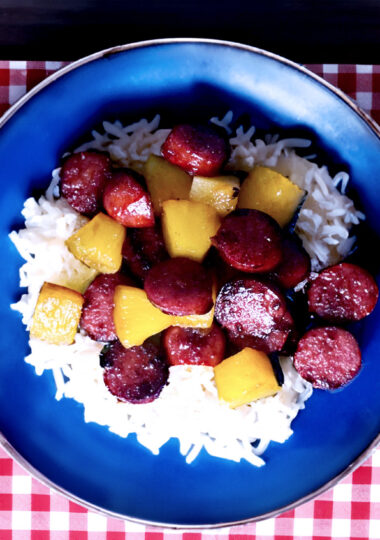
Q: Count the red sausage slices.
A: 13